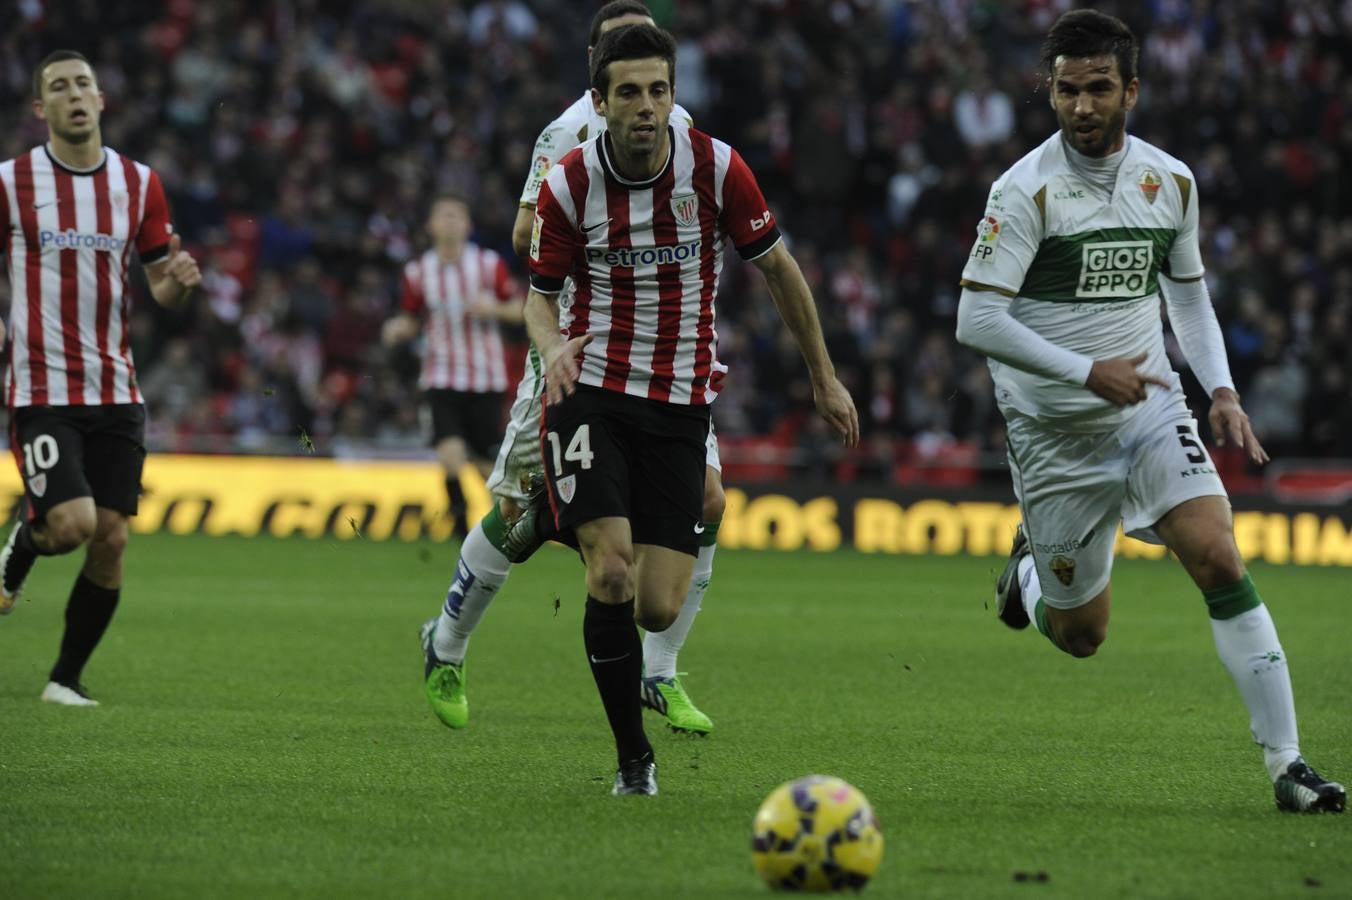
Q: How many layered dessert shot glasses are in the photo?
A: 0